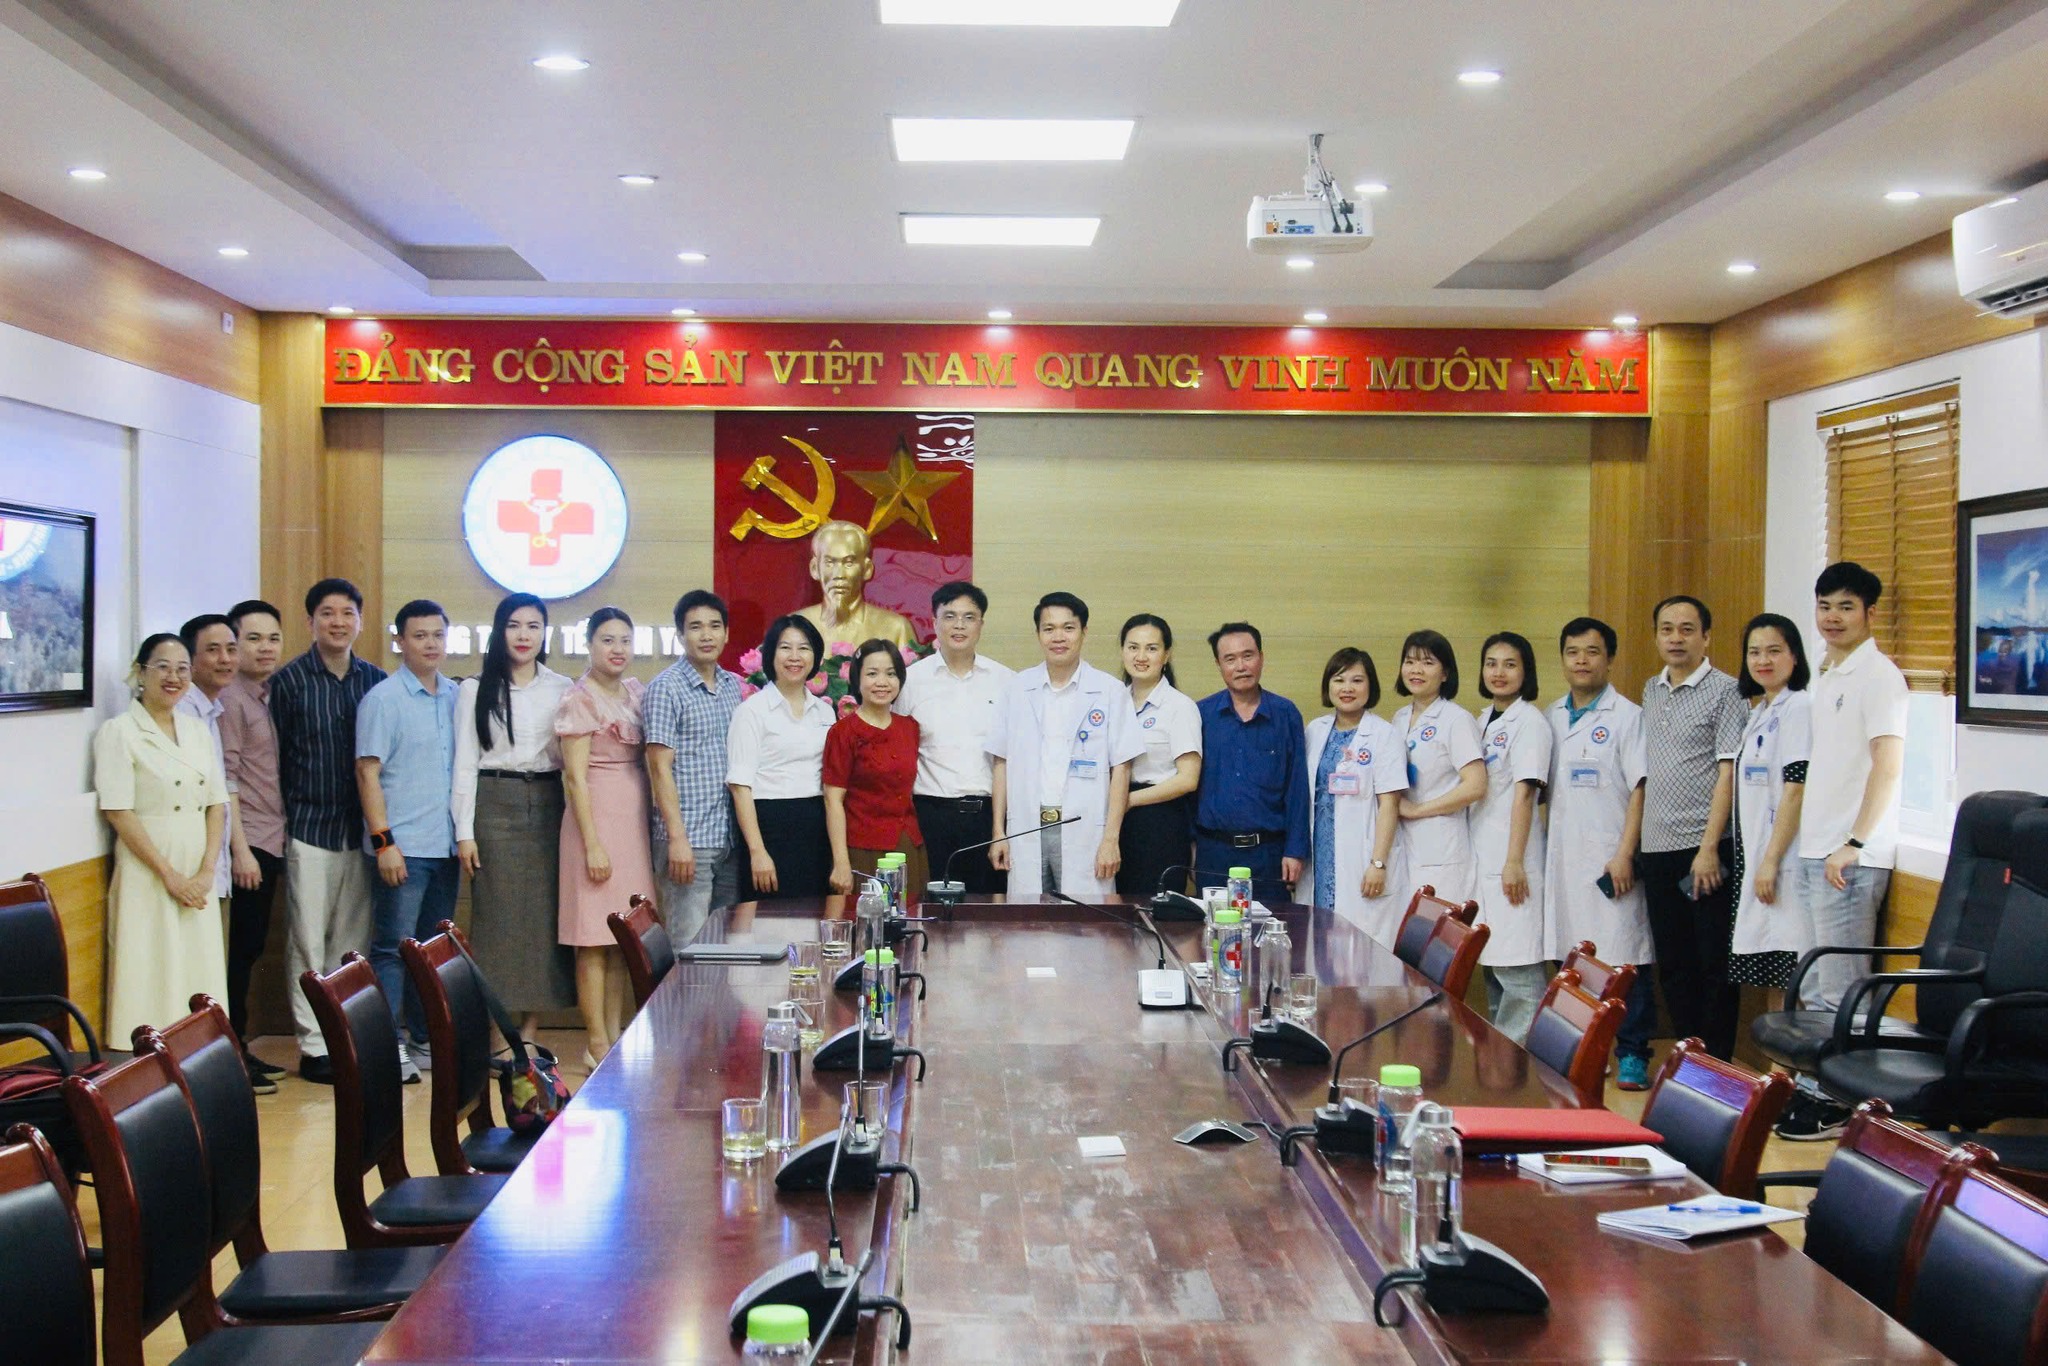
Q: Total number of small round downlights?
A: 15